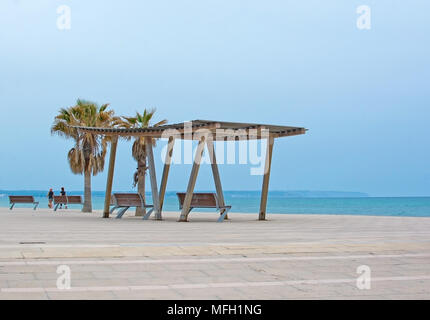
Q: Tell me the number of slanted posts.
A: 6